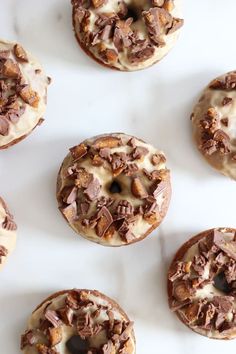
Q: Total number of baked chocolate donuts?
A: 7